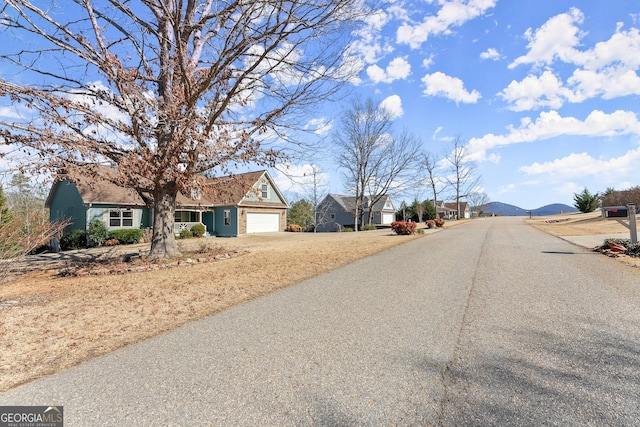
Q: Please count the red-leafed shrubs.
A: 3